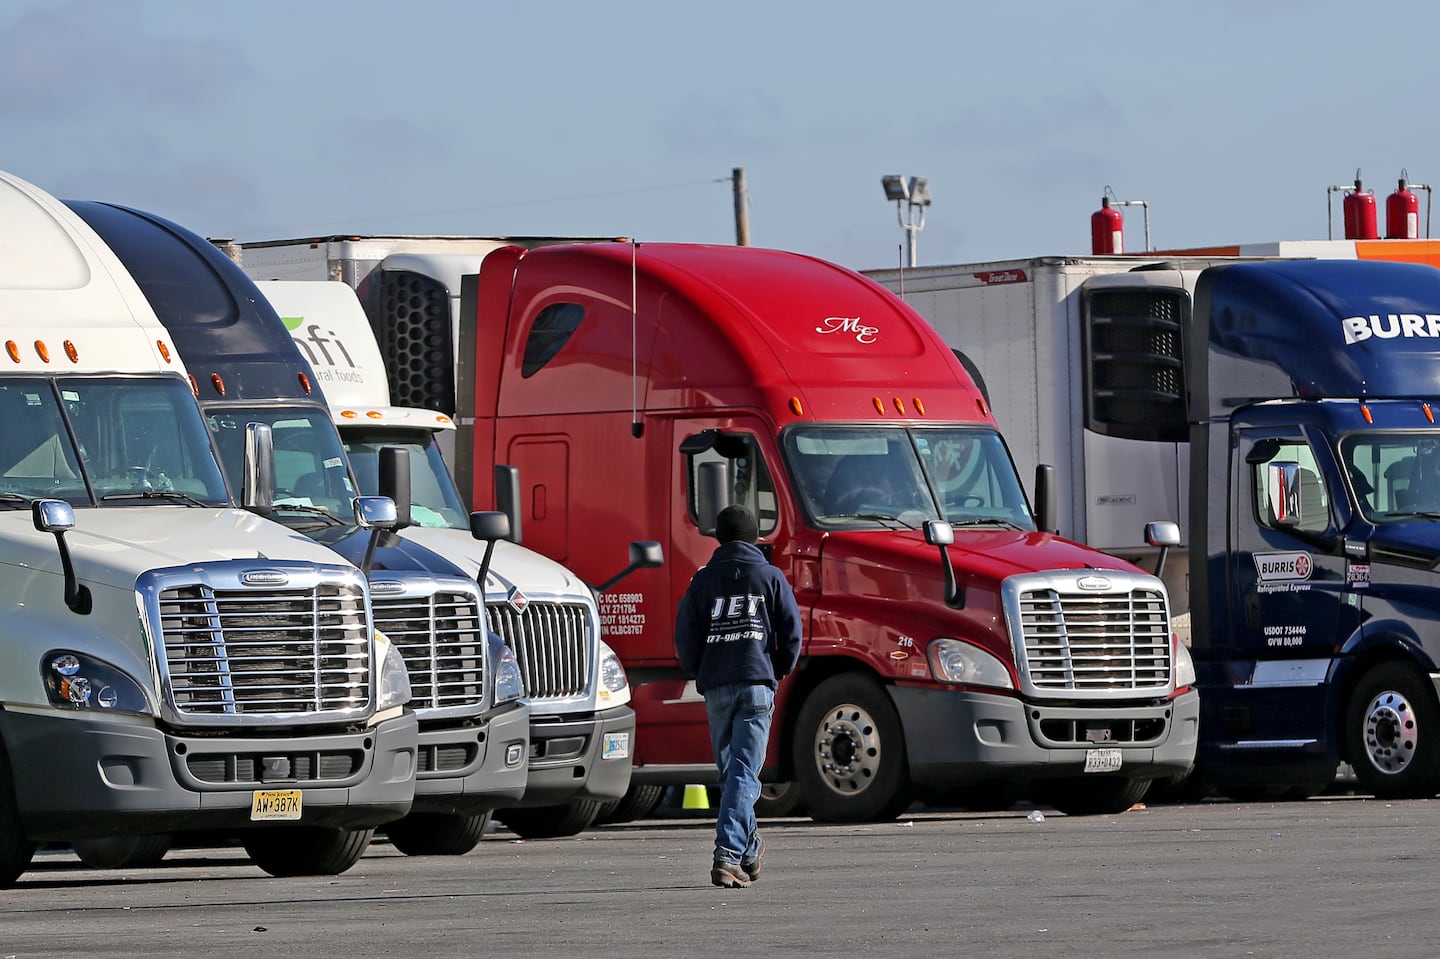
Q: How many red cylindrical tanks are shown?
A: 3